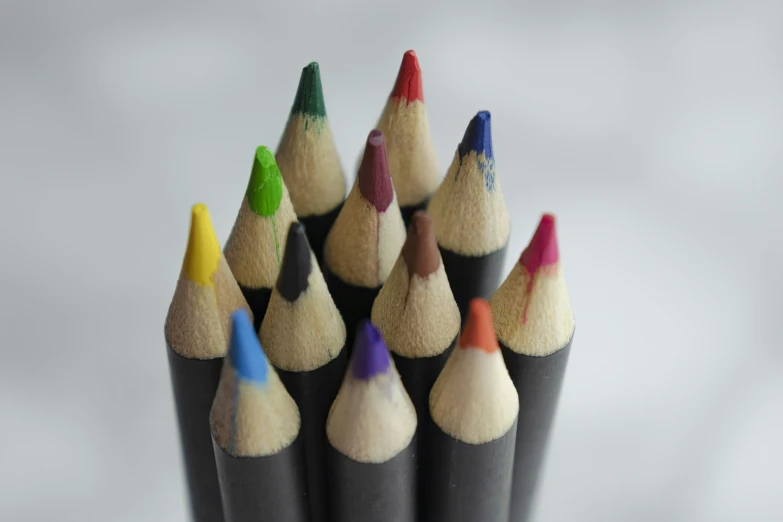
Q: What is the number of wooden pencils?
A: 12